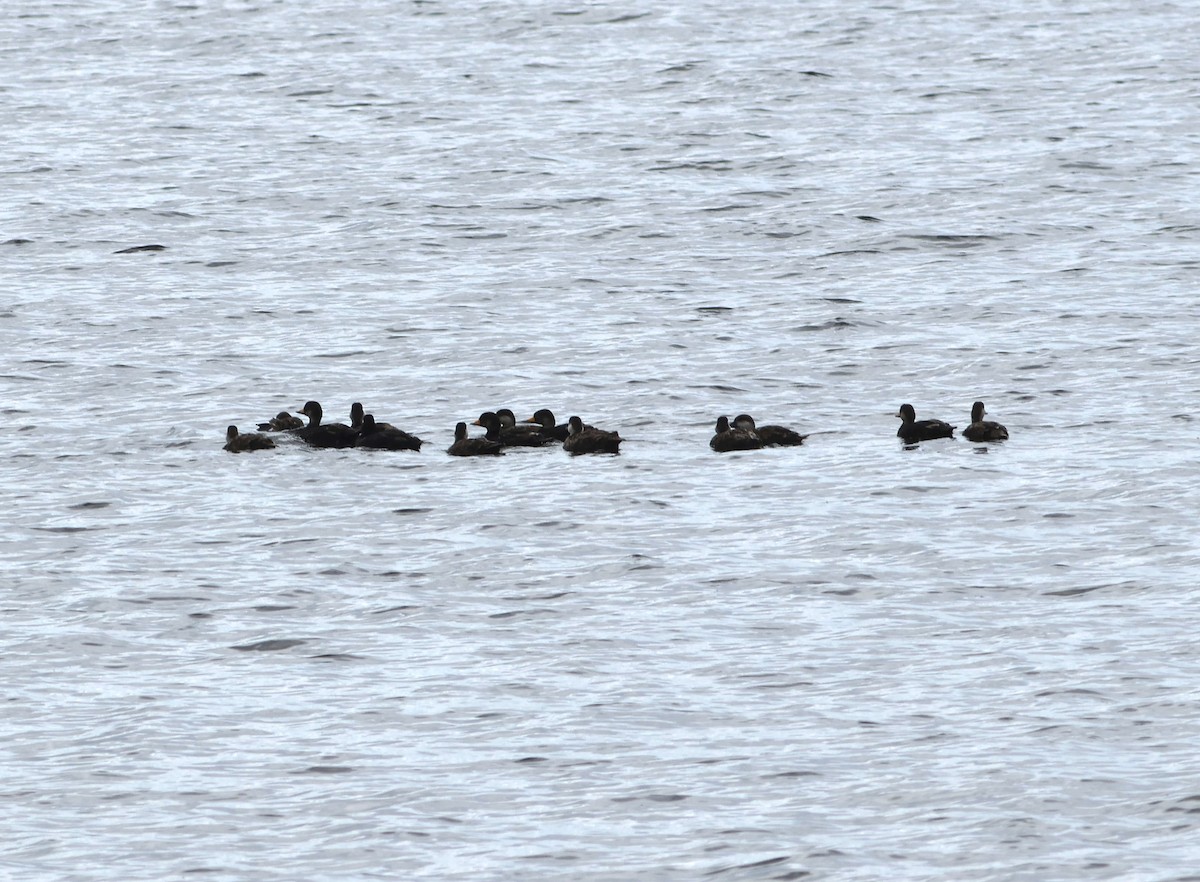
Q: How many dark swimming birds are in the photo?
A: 14